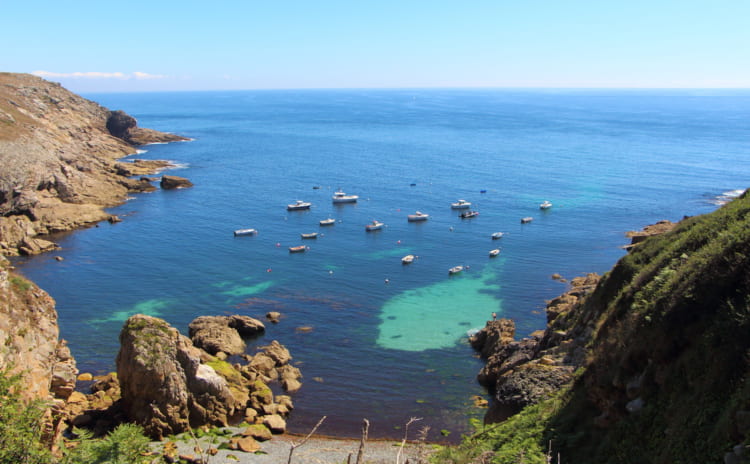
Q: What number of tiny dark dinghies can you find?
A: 3